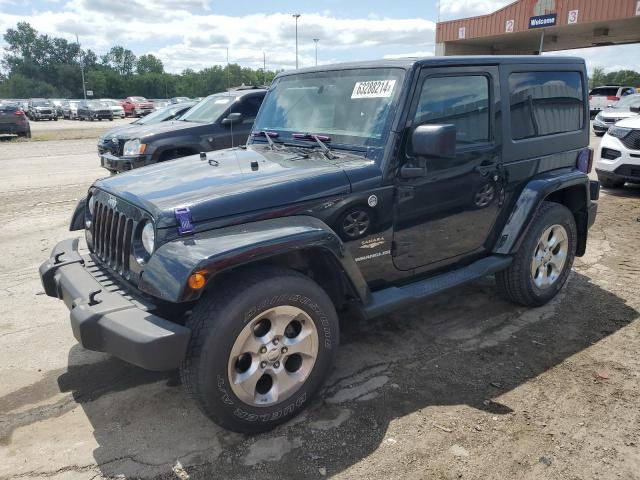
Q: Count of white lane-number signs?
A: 3